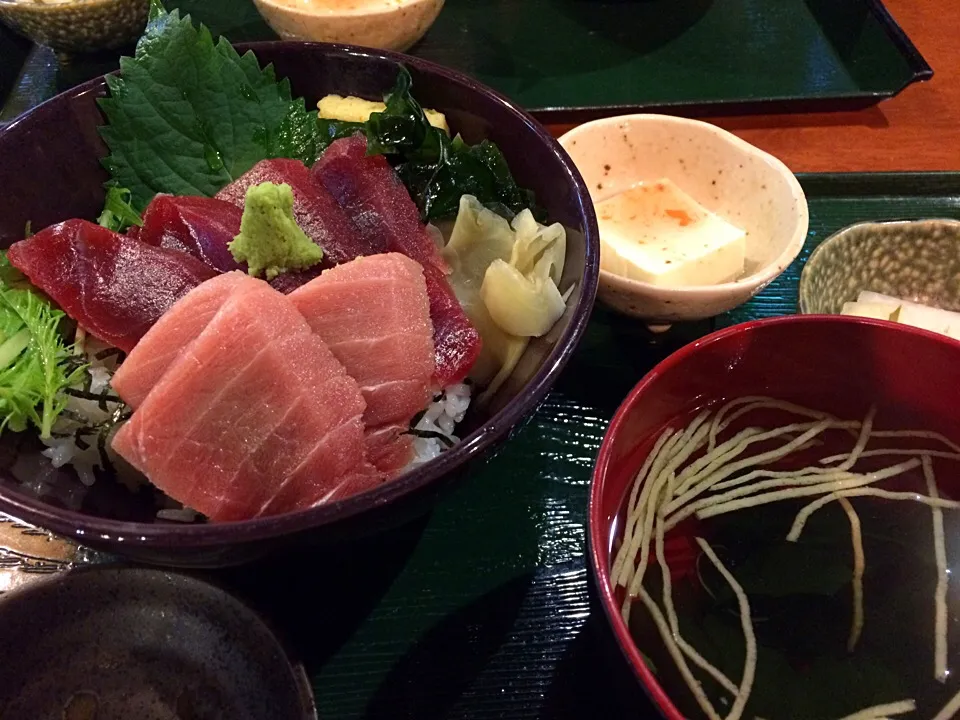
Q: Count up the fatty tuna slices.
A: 3